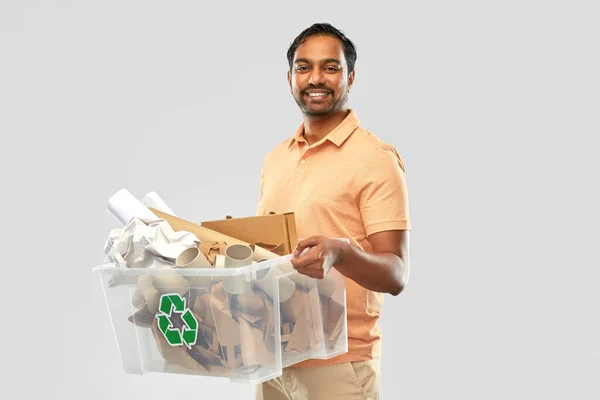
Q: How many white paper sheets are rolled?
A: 2